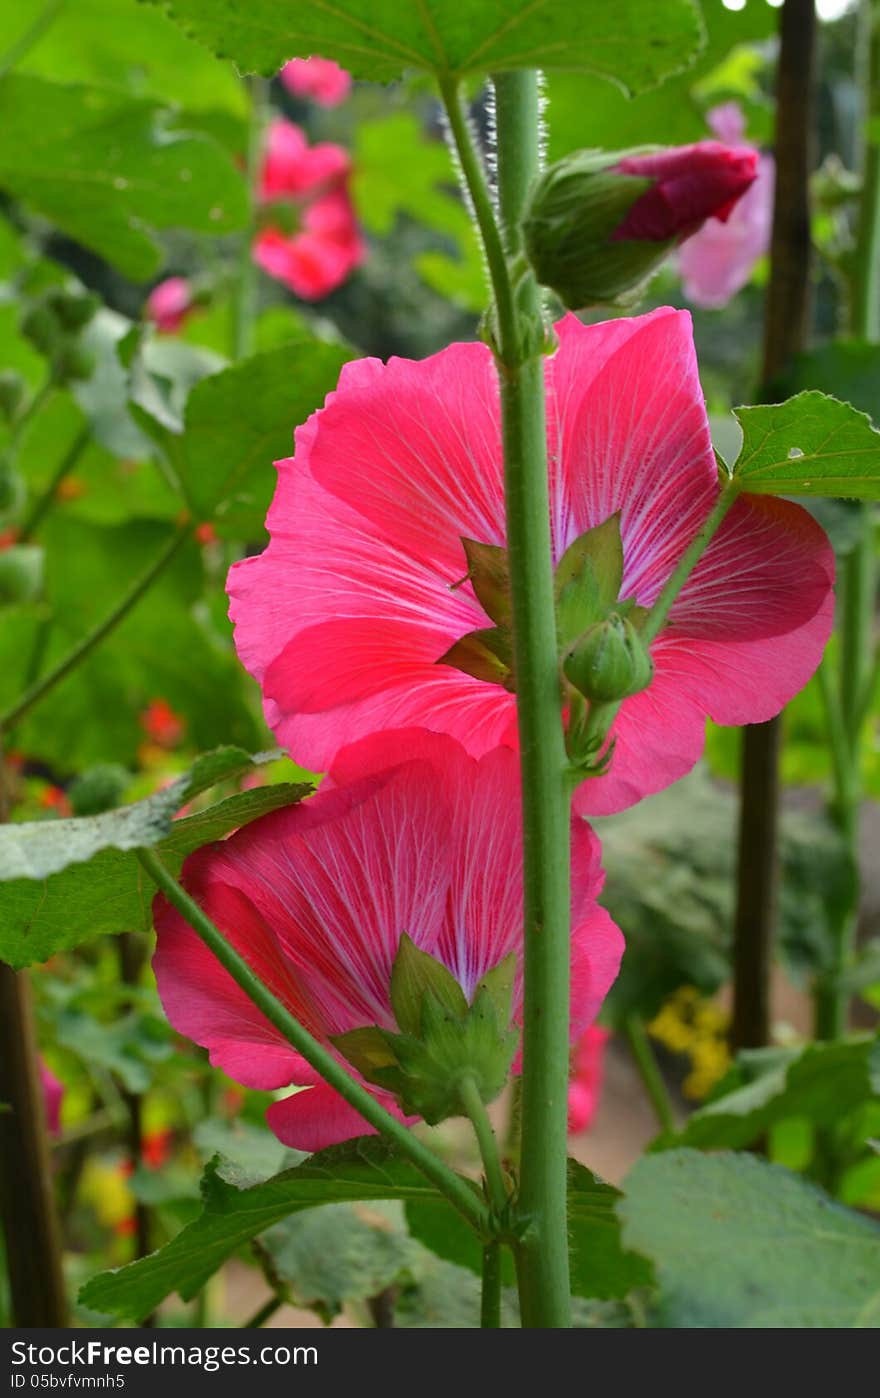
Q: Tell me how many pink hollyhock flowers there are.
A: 2